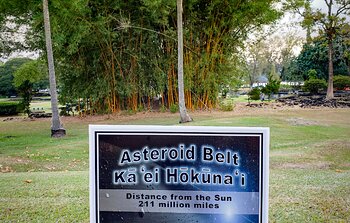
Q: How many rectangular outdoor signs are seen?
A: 1